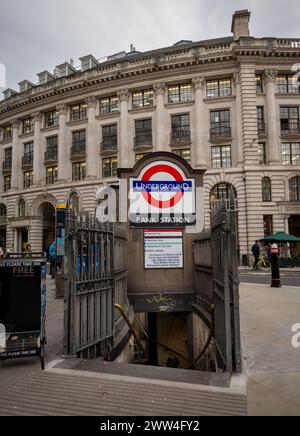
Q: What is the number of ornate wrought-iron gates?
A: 2